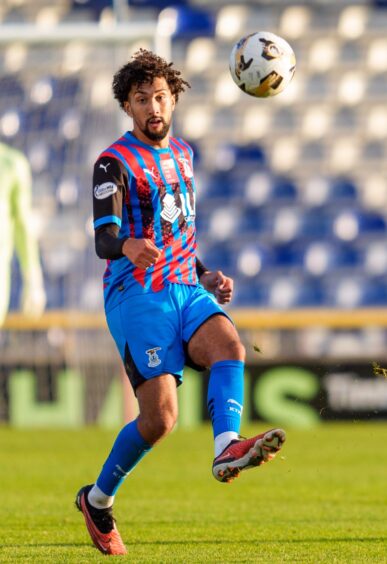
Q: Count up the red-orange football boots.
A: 2